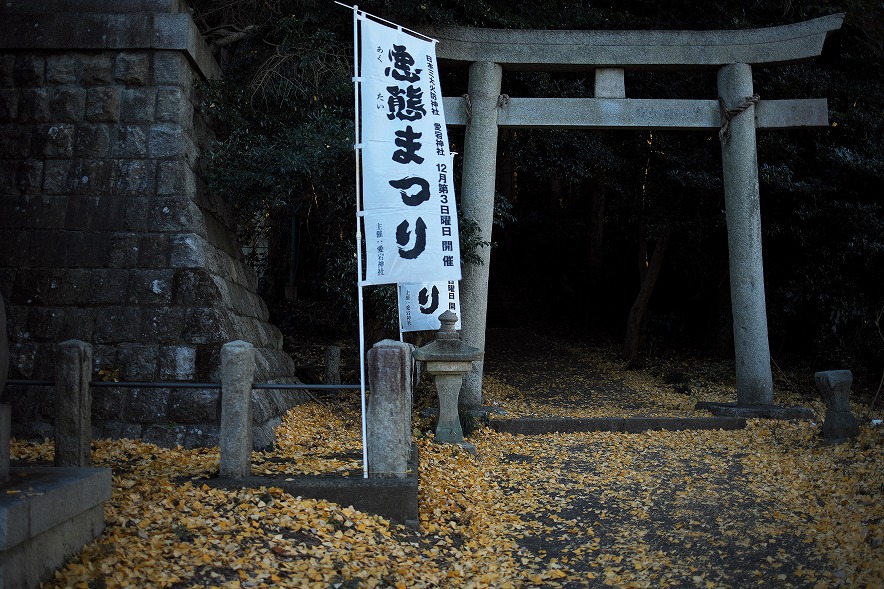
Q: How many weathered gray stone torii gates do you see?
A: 1